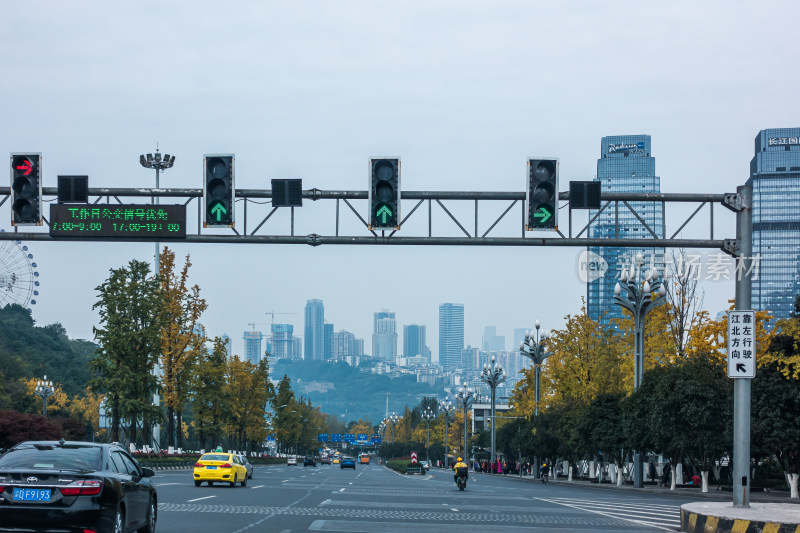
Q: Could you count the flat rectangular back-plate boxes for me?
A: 3